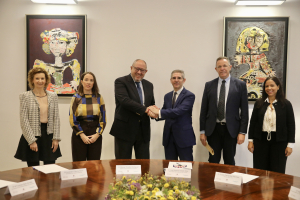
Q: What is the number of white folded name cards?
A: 6